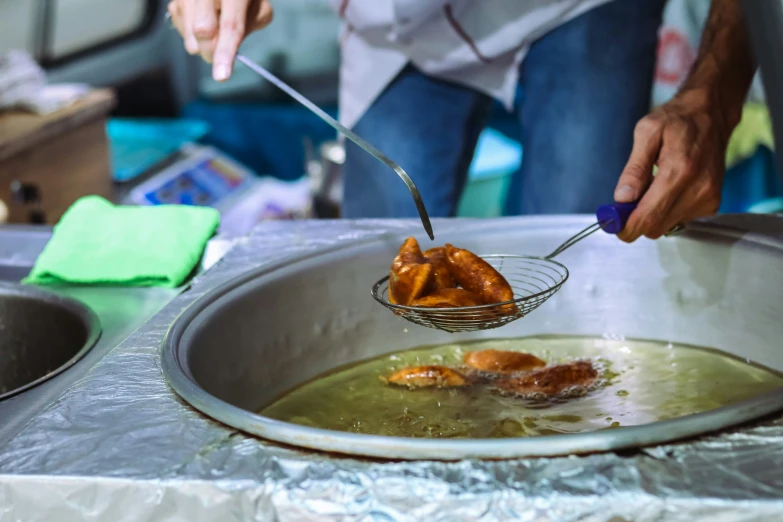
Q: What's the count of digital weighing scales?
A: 1